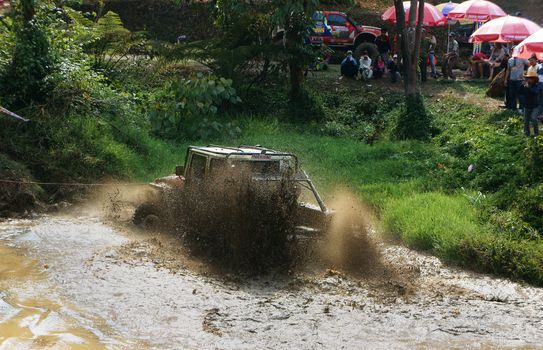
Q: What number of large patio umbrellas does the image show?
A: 5